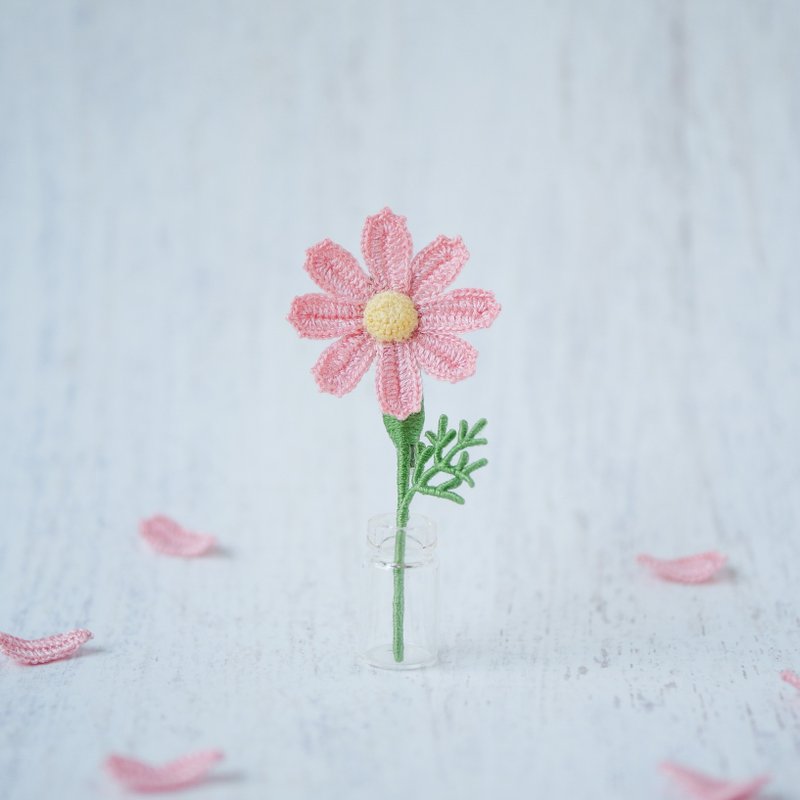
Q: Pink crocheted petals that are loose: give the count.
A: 6